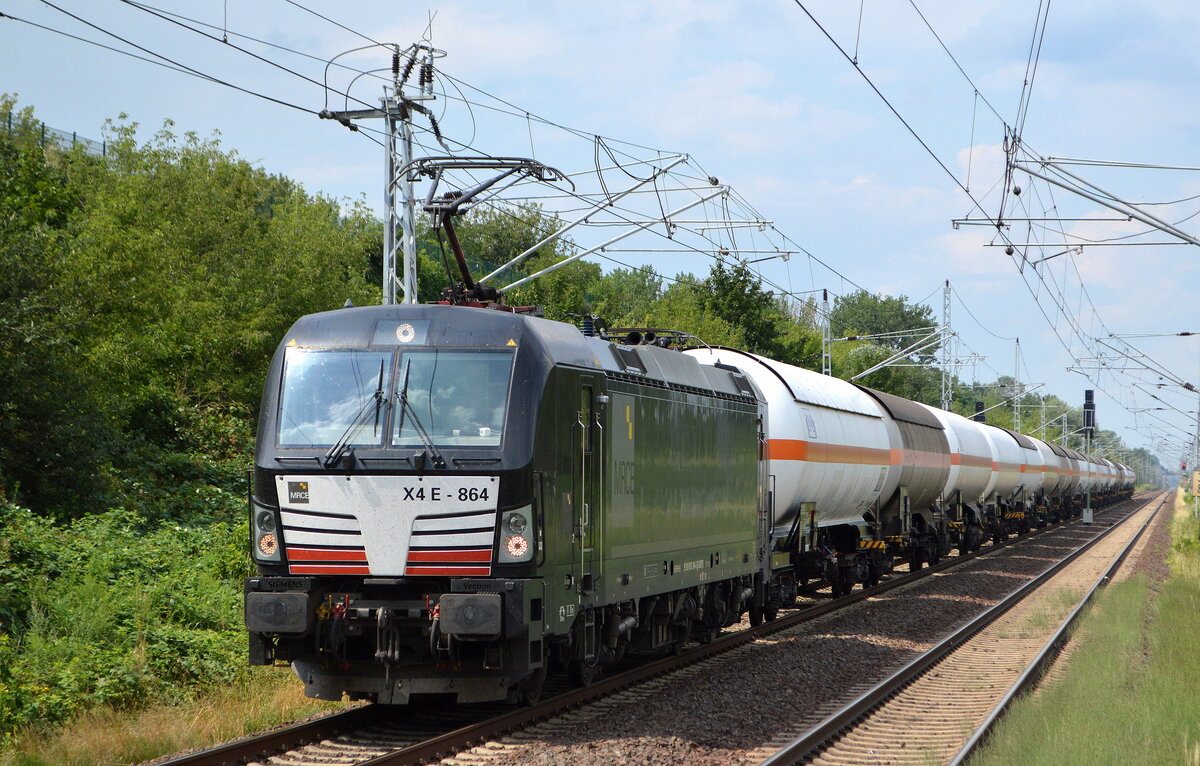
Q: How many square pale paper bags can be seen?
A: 0